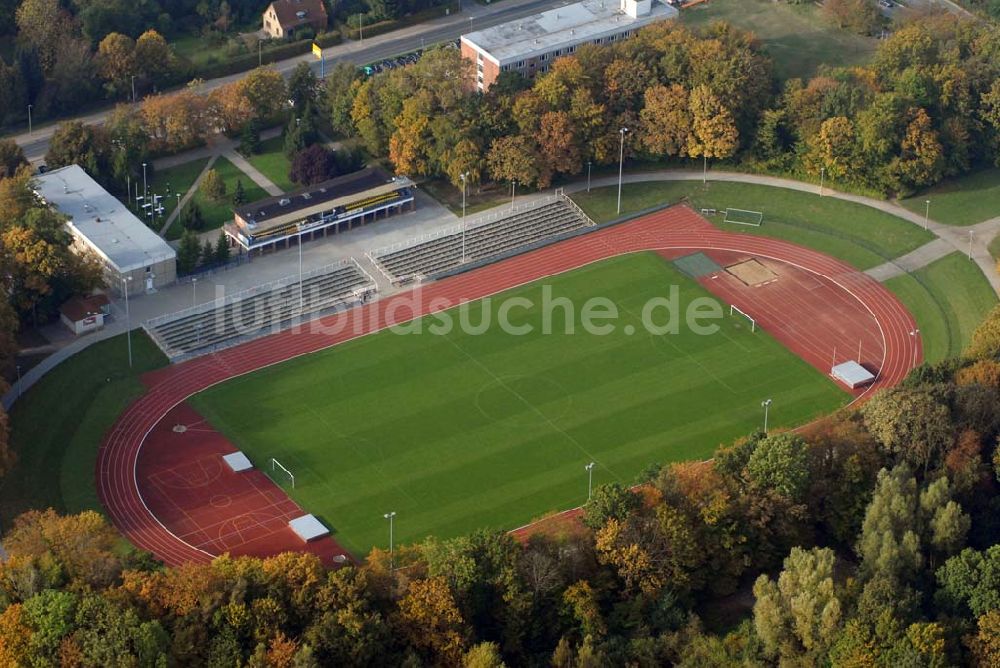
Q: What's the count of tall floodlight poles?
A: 8